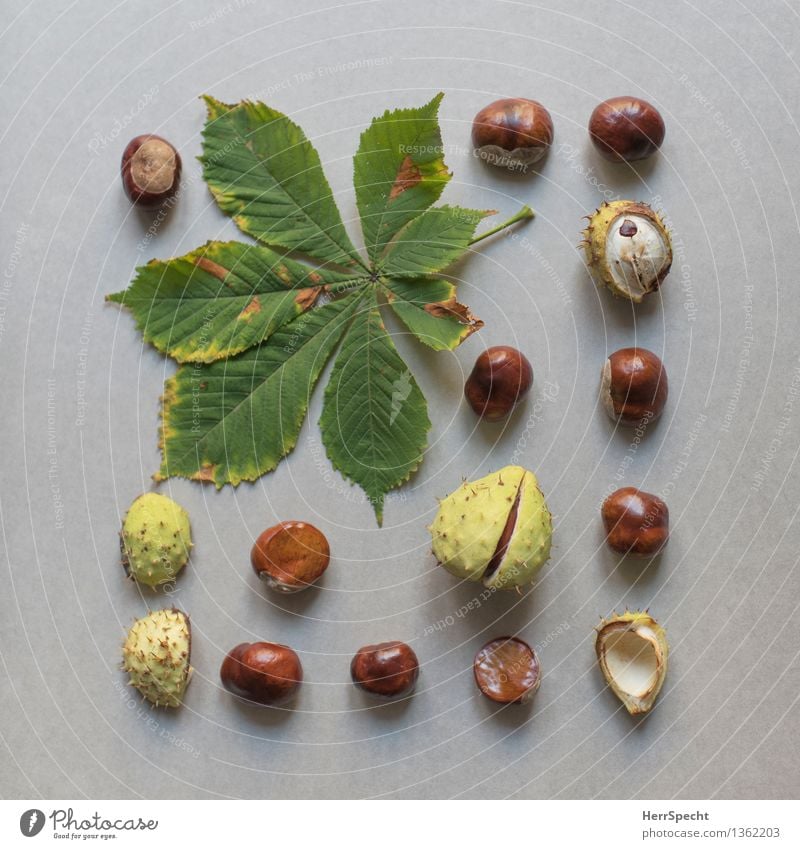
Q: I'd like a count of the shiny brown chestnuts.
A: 10